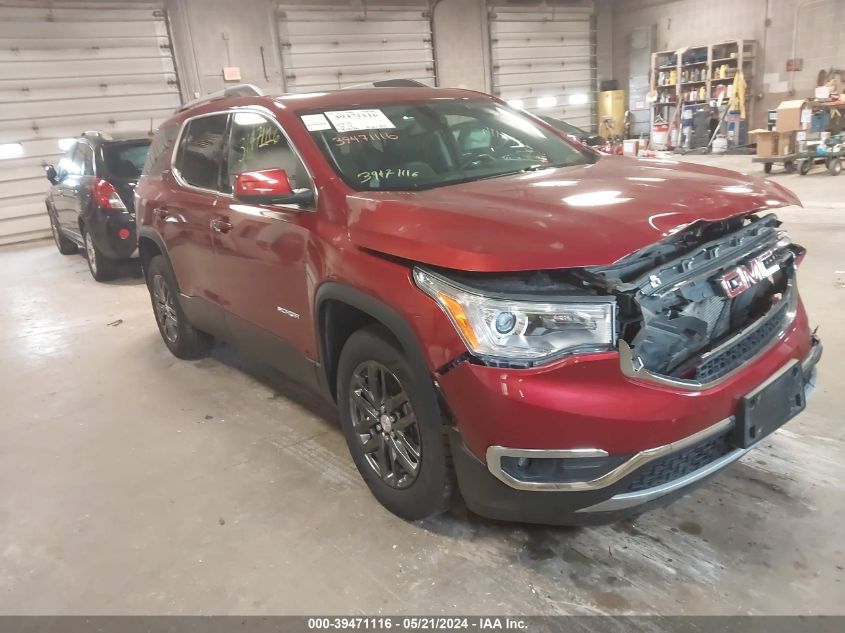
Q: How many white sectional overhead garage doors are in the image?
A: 3